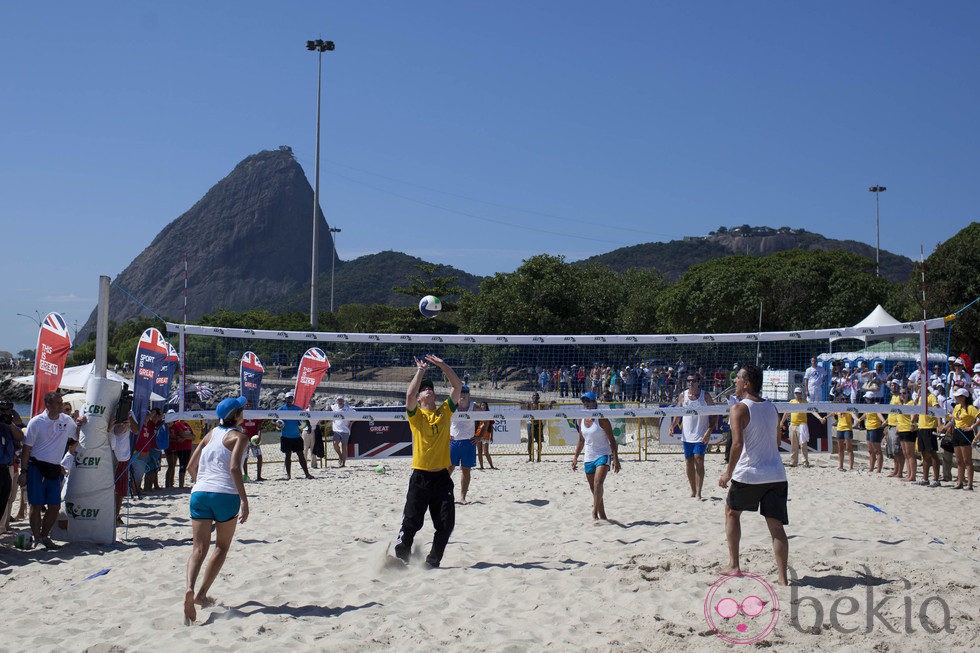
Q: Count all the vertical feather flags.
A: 5